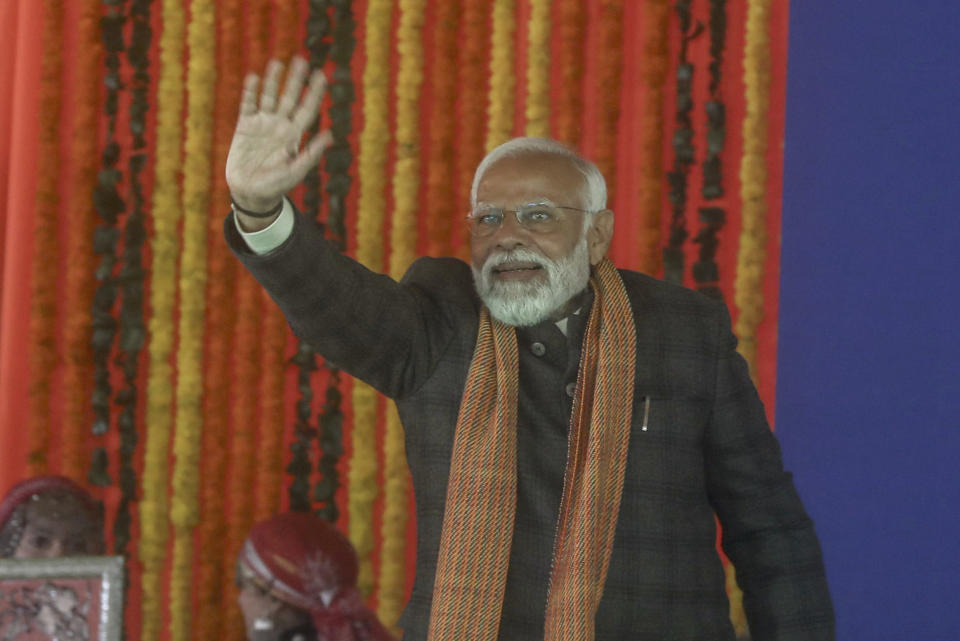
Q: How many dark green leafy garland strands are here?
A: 6